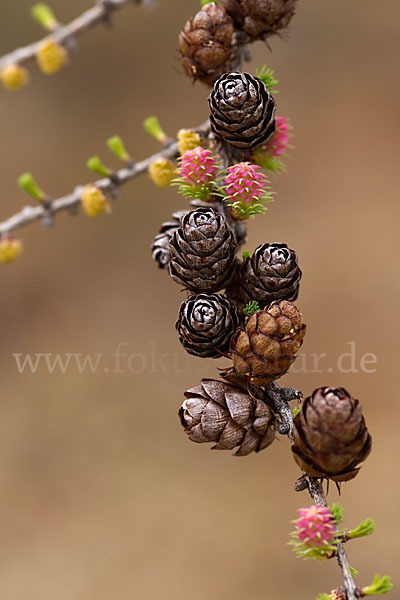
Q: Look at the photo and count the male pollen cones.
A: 6